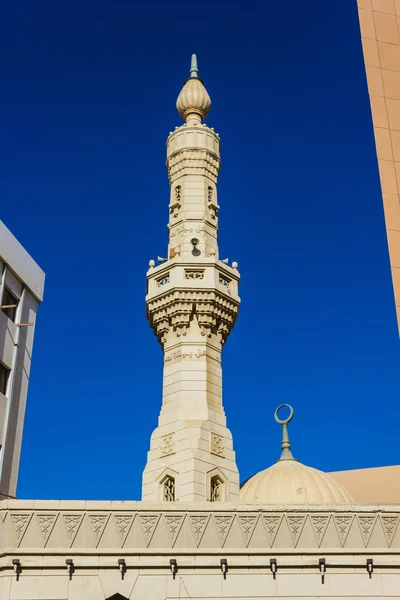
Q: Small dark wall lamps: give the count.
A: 8